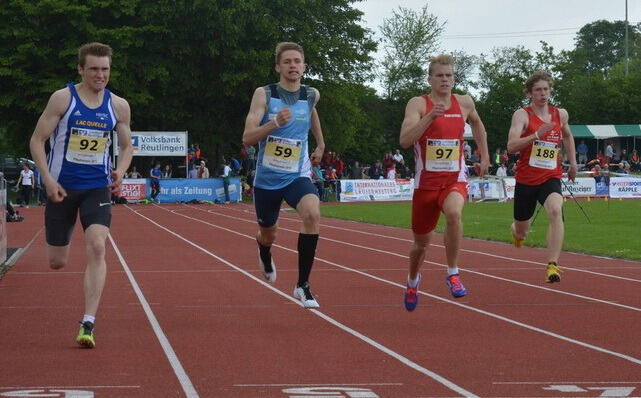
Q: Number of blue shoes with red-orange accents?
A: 2